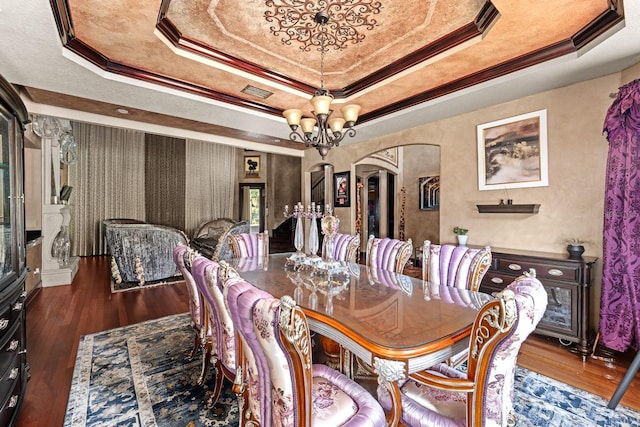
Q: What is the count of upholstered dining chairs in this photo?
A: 8